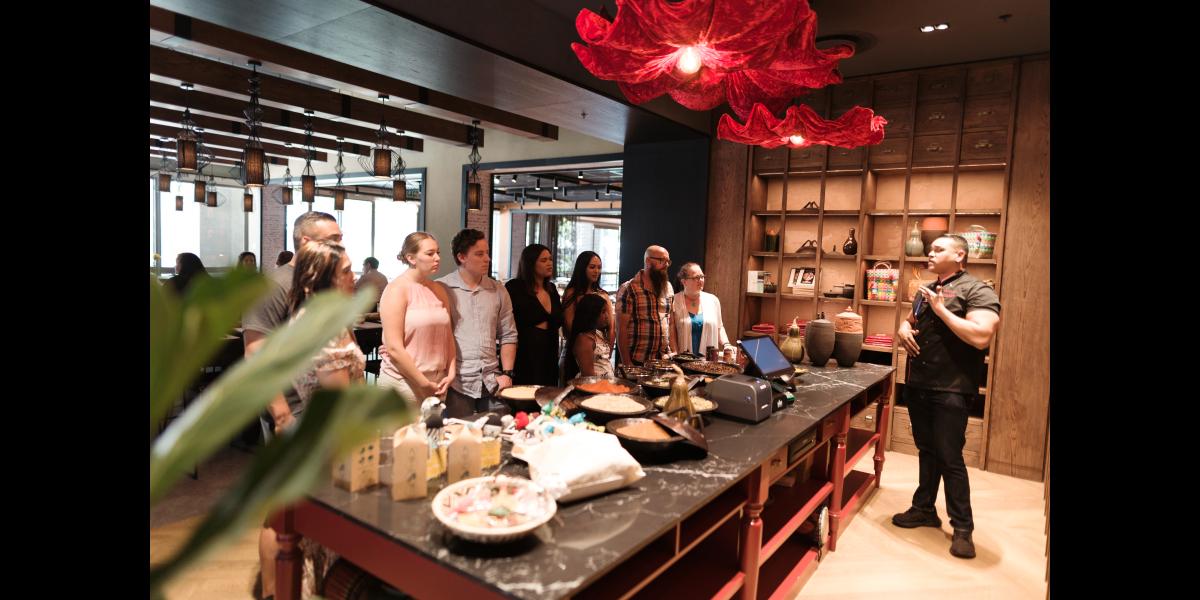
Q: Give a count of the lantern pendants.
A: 13